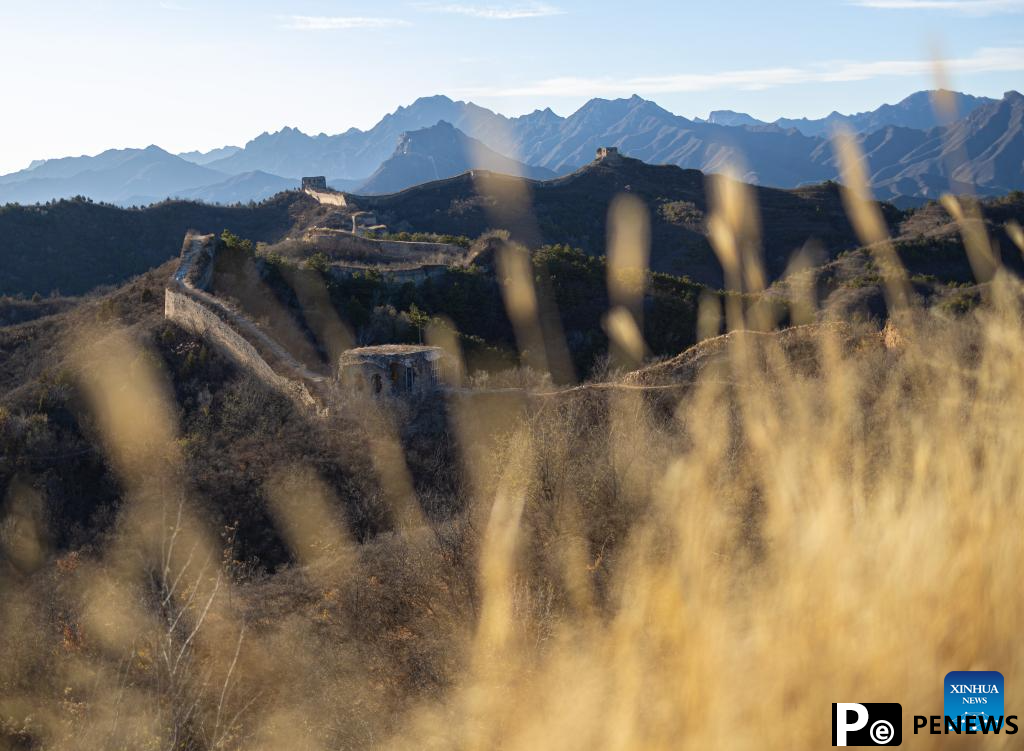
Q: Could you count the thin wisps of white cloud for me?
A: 4